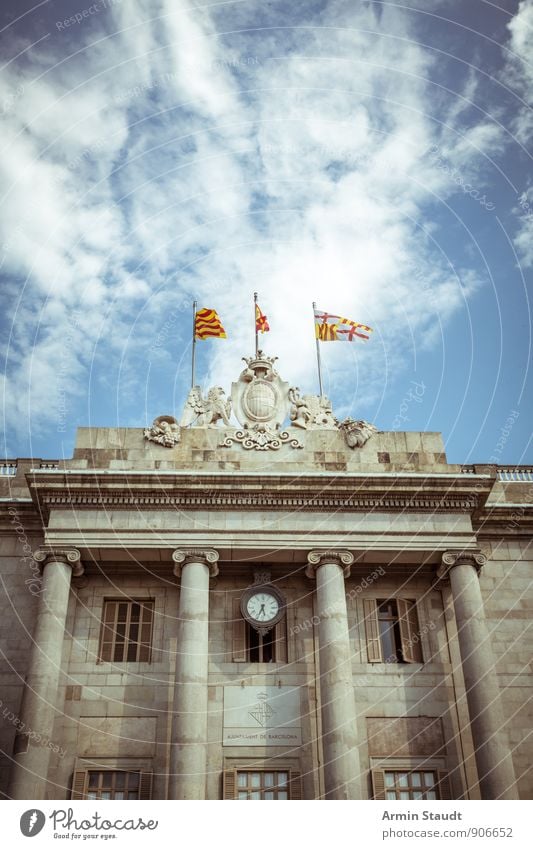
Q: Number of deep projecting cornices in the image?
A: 1